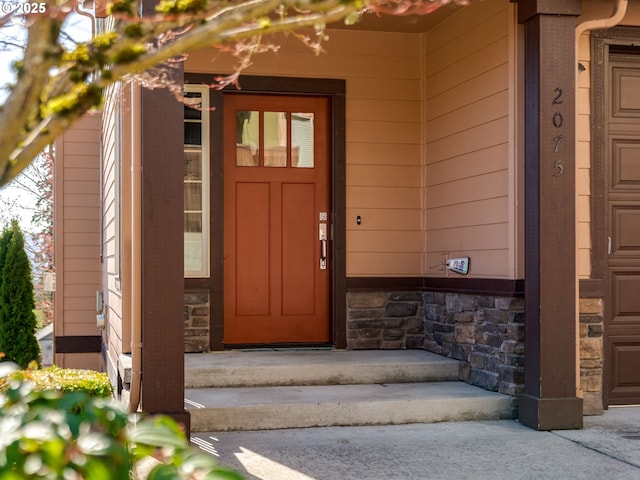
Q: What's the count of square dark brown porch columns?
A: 2